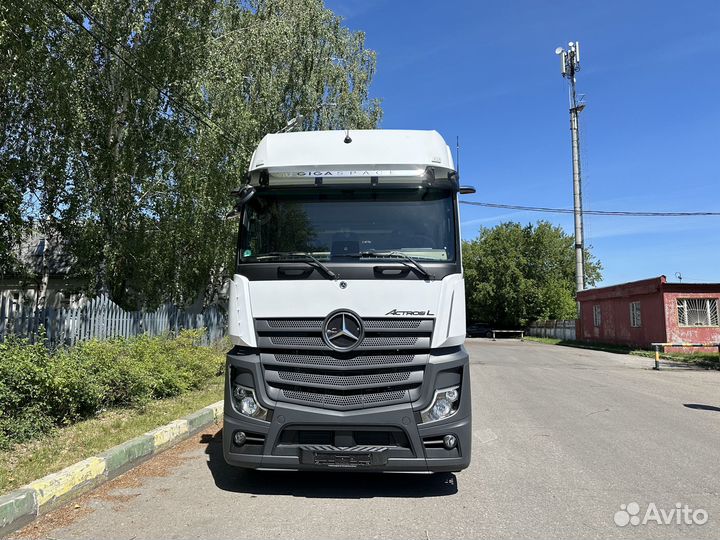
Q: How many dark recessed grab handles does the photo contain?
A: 2